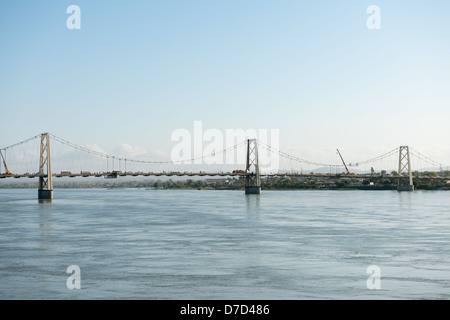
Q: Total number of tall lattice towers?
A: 3